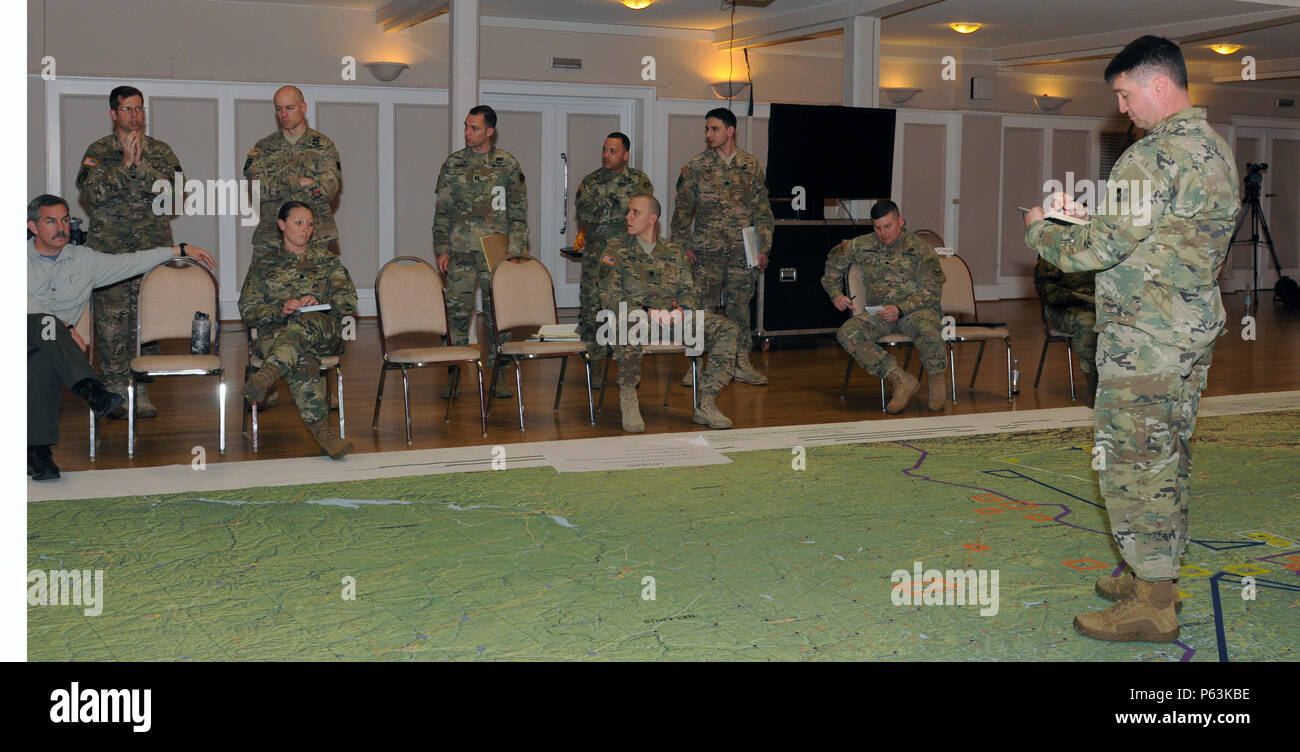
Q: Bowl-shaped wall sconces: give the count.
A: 4